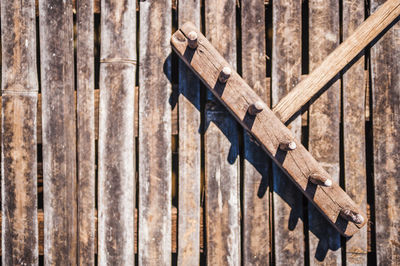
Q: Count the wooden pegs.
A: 6